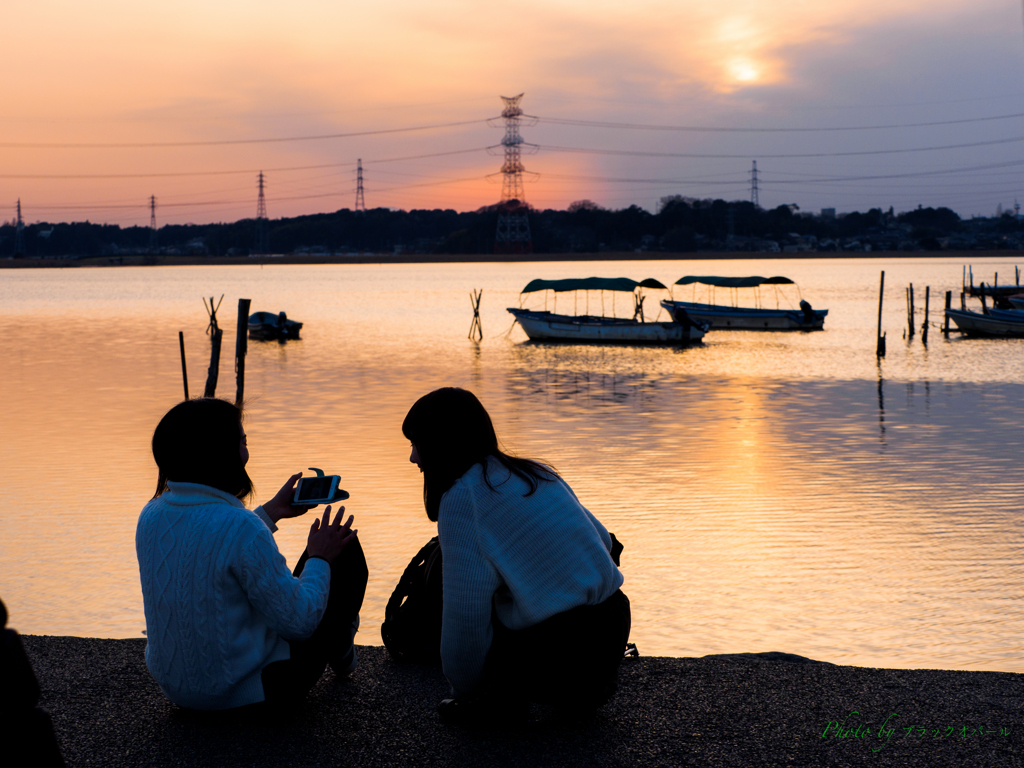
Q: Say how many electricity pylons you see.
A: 6